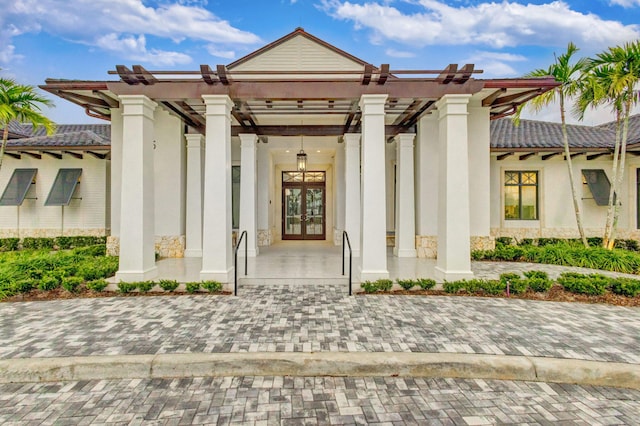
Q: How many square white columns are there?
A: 8